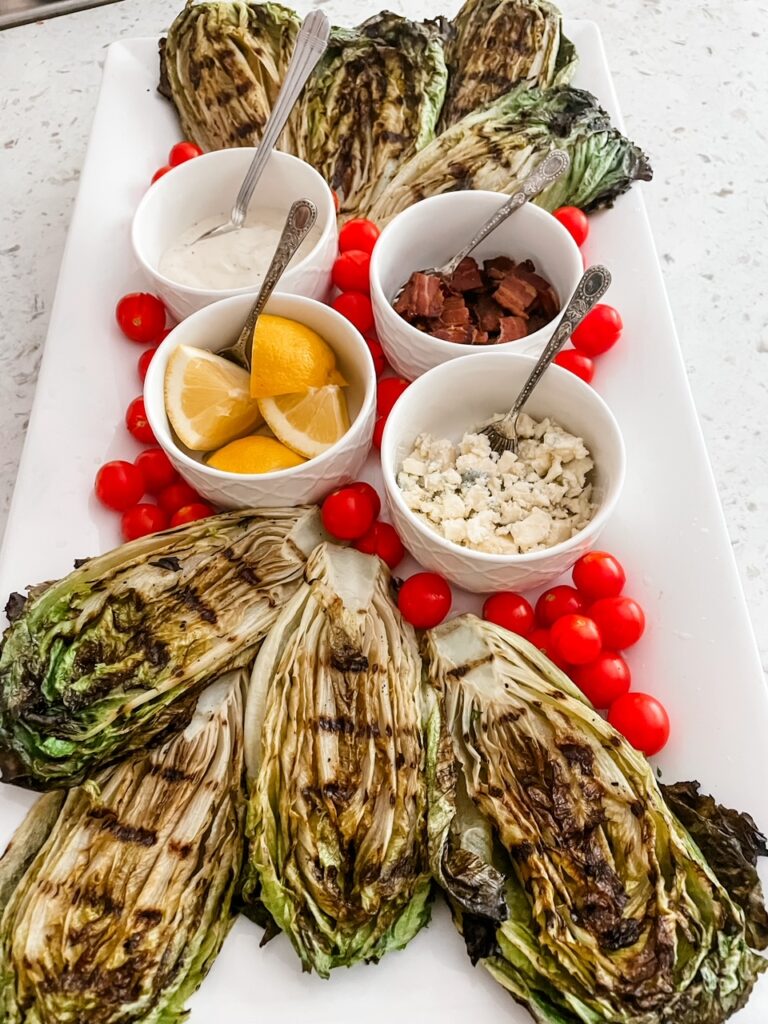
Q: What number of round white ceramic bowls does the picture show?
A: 4